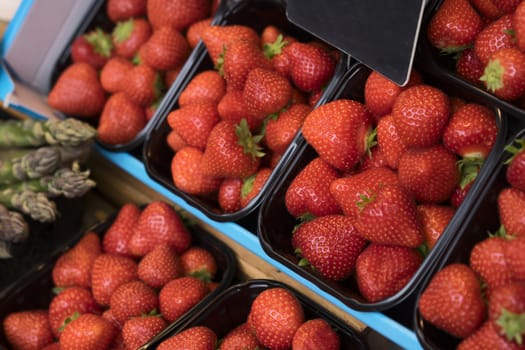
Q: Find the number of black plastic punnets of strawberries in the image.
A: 7